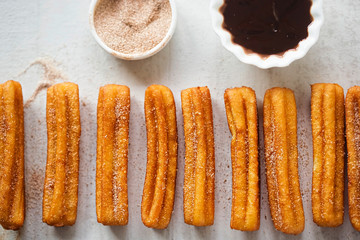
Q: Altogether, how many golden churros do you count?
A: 9